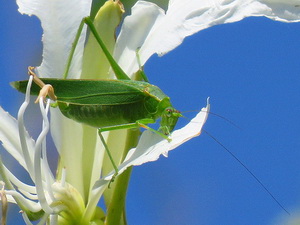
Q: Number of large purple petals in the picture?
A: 0